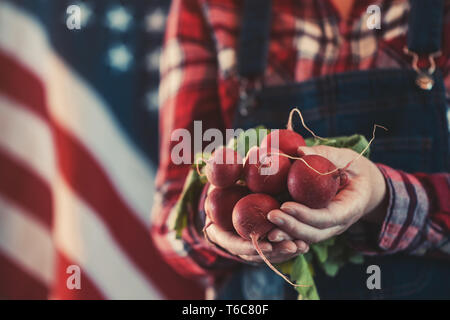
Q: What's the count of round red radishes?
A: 6